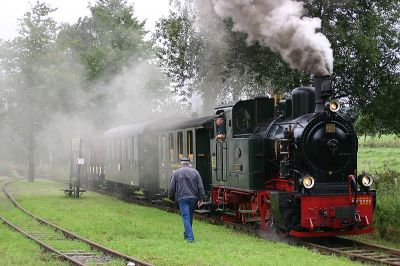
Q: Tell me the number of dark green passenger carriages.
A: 2